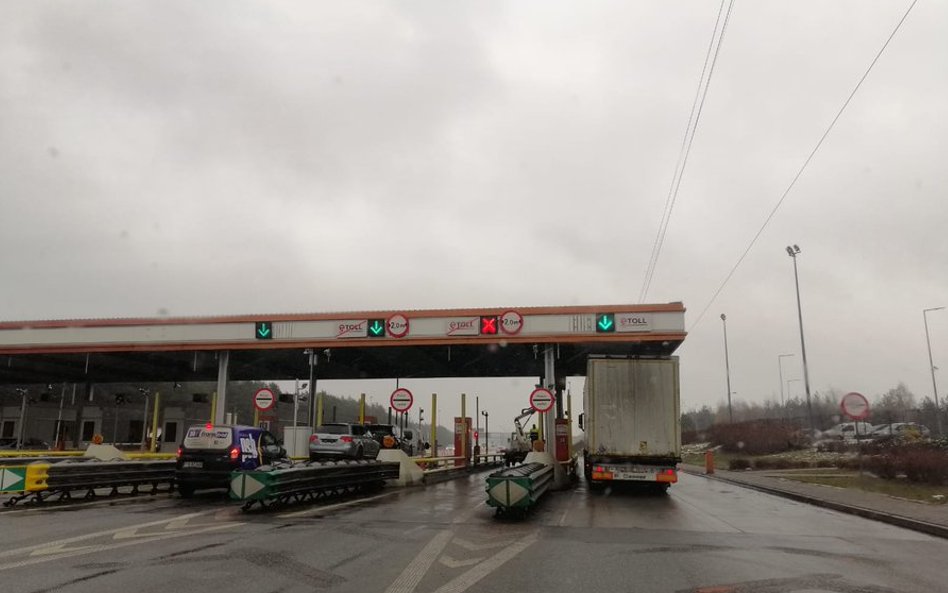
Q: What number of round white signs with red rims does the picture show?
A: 6